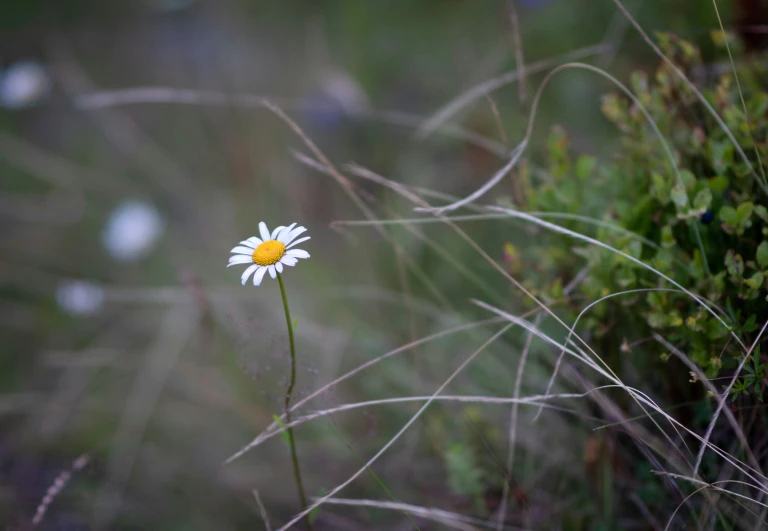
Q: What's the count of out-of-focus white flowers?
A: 3